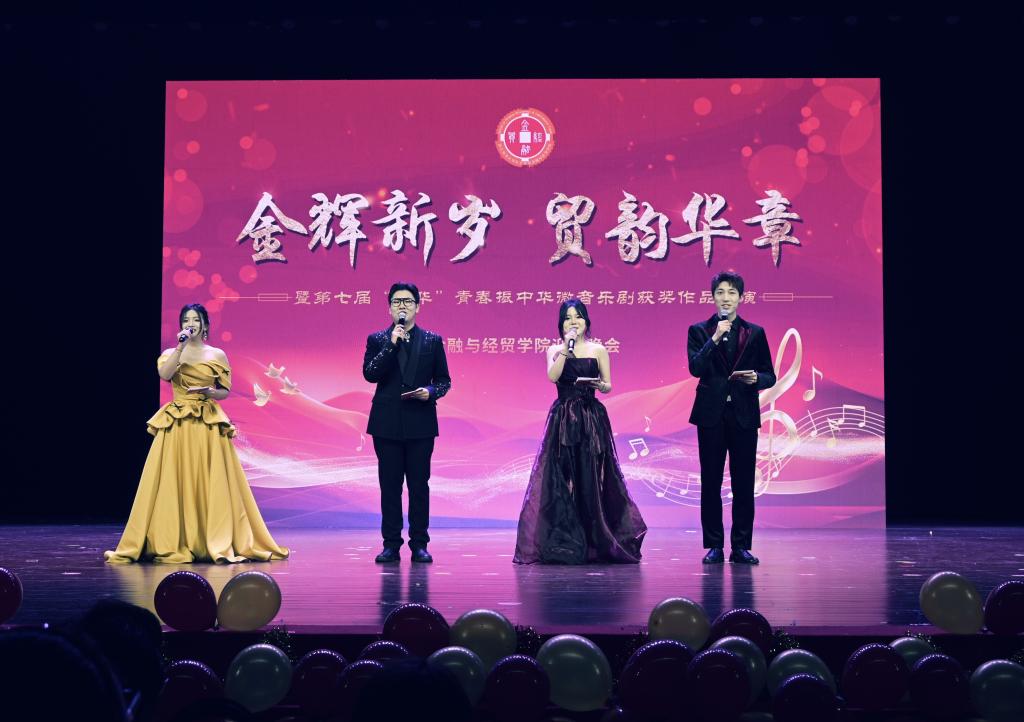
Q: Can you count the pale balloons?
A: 11